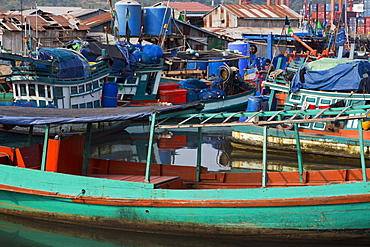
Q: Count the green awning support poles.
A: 8